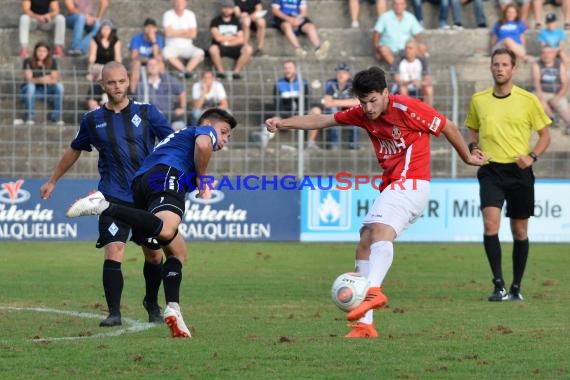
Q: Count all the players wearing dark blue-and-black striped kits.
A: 2